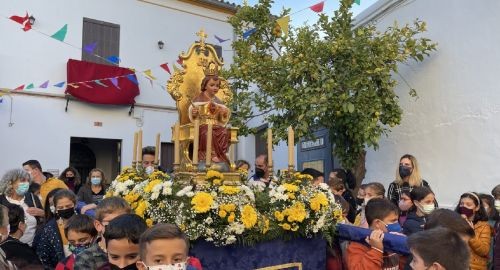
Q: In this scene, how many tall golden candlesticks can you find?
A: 8